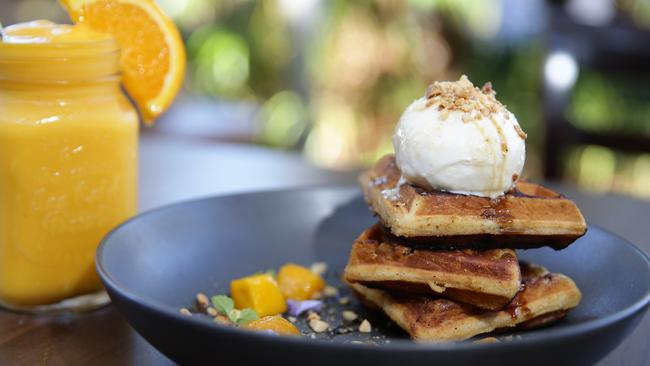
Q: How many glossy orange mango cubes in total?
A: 3